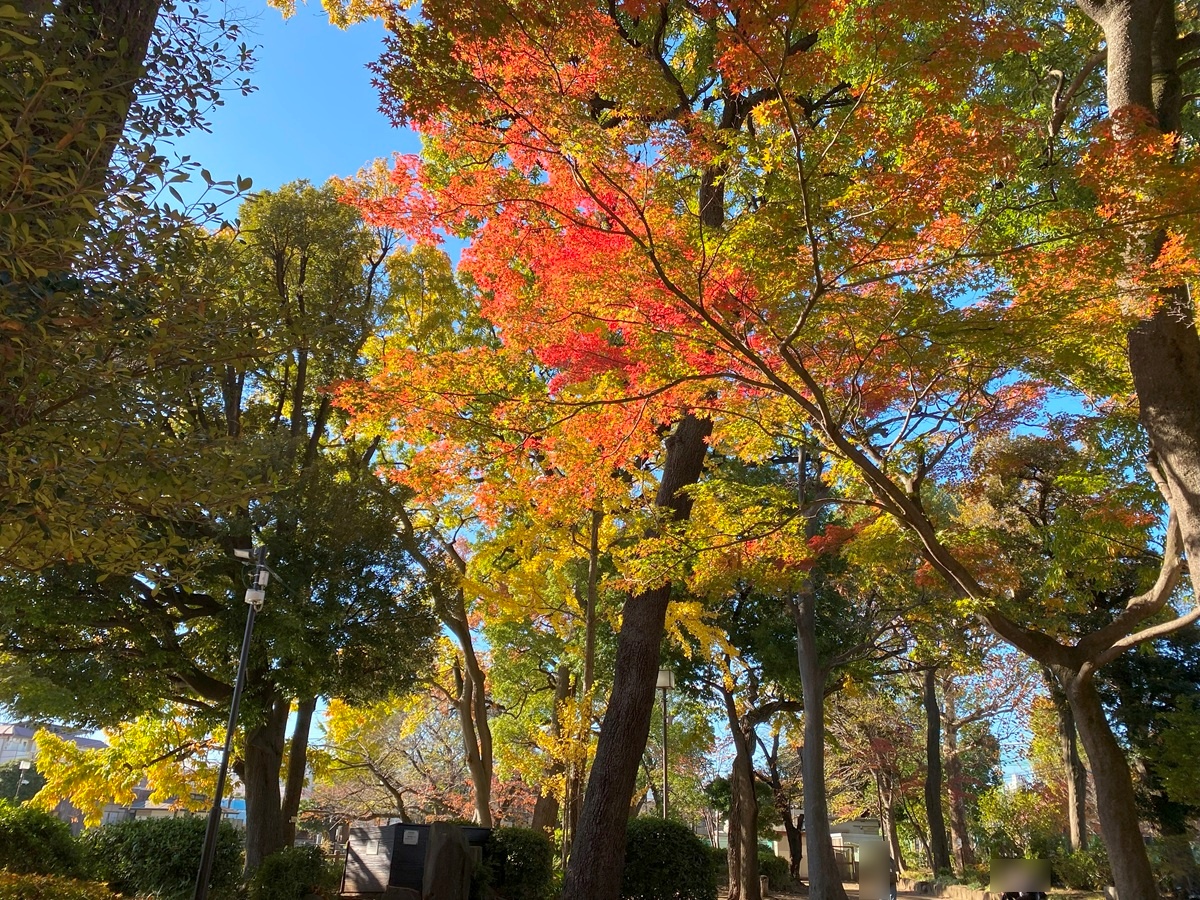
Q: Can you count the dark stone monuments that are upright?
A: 1